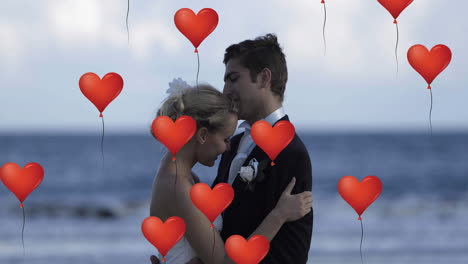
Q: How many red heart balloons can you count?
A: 11